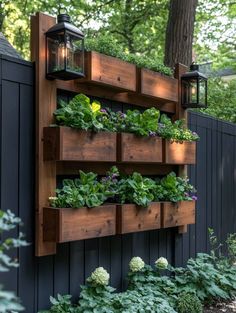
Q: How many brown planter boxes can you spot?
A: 8